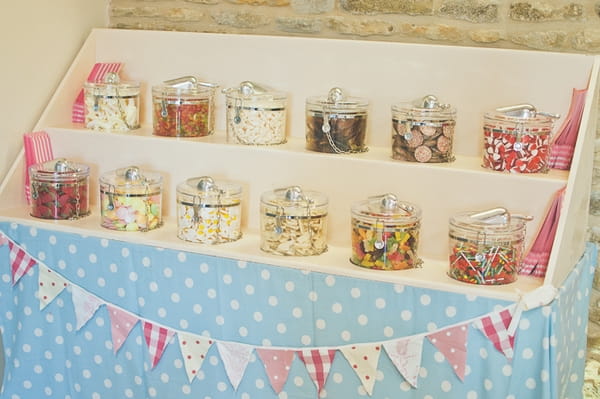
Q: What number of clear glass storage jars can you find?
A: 12